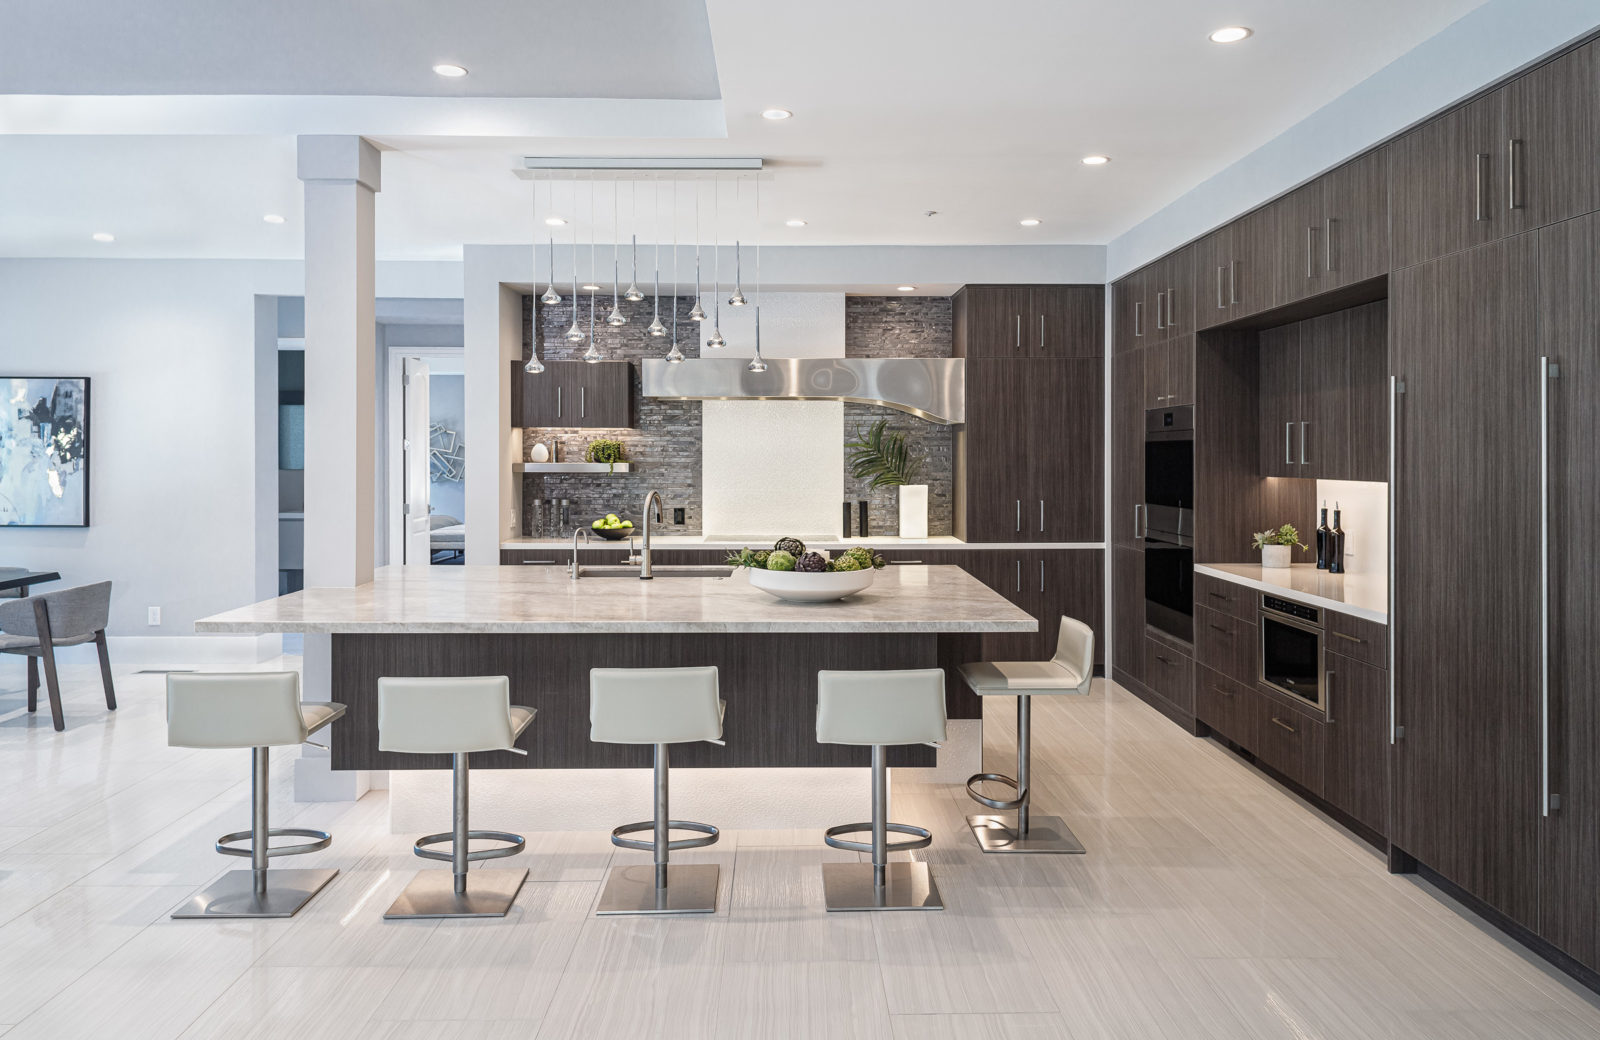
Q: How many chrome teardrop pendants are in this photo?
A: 12